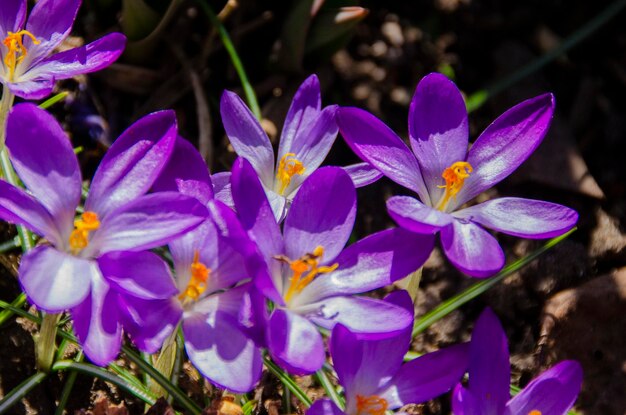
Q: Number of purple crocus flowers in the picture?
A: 8